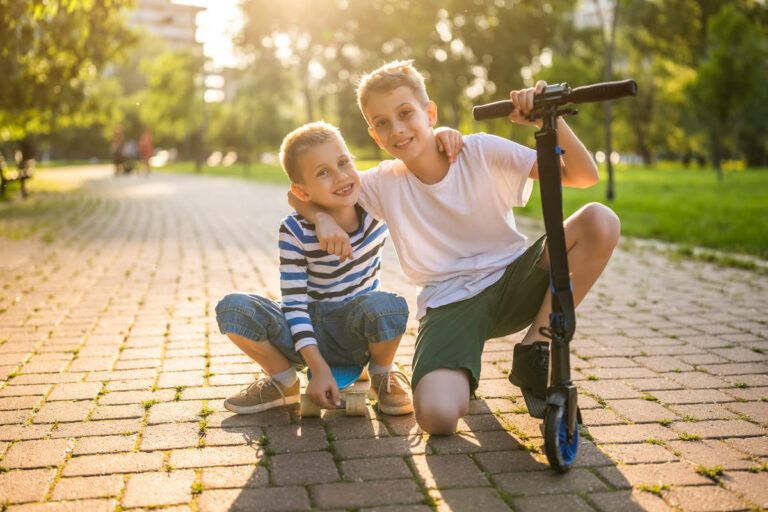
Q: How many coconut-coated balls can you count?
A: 0